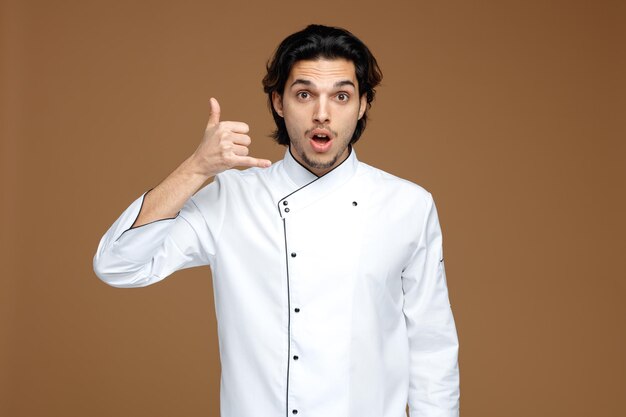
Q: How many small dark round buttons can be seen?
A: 7